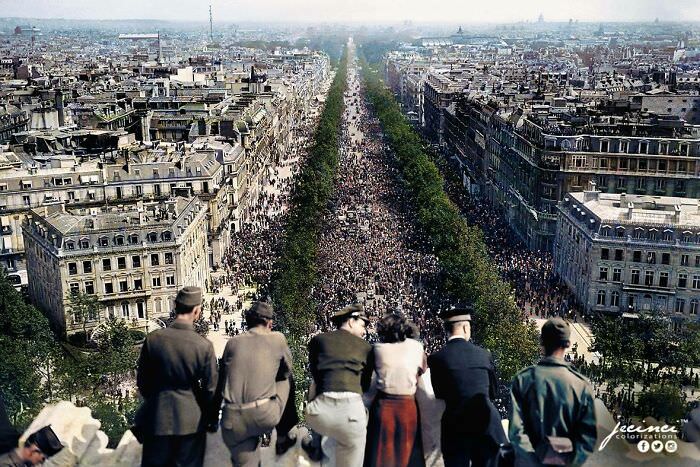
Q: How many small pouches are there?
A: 1